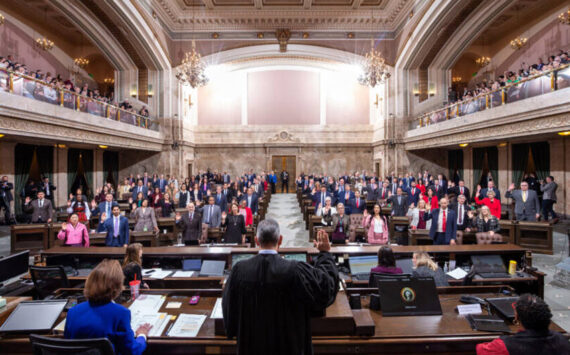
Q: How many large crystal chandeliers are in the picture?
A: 2